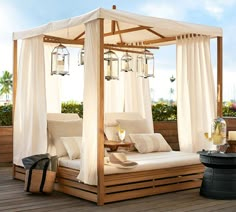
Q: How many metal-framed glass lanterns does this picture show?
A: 5